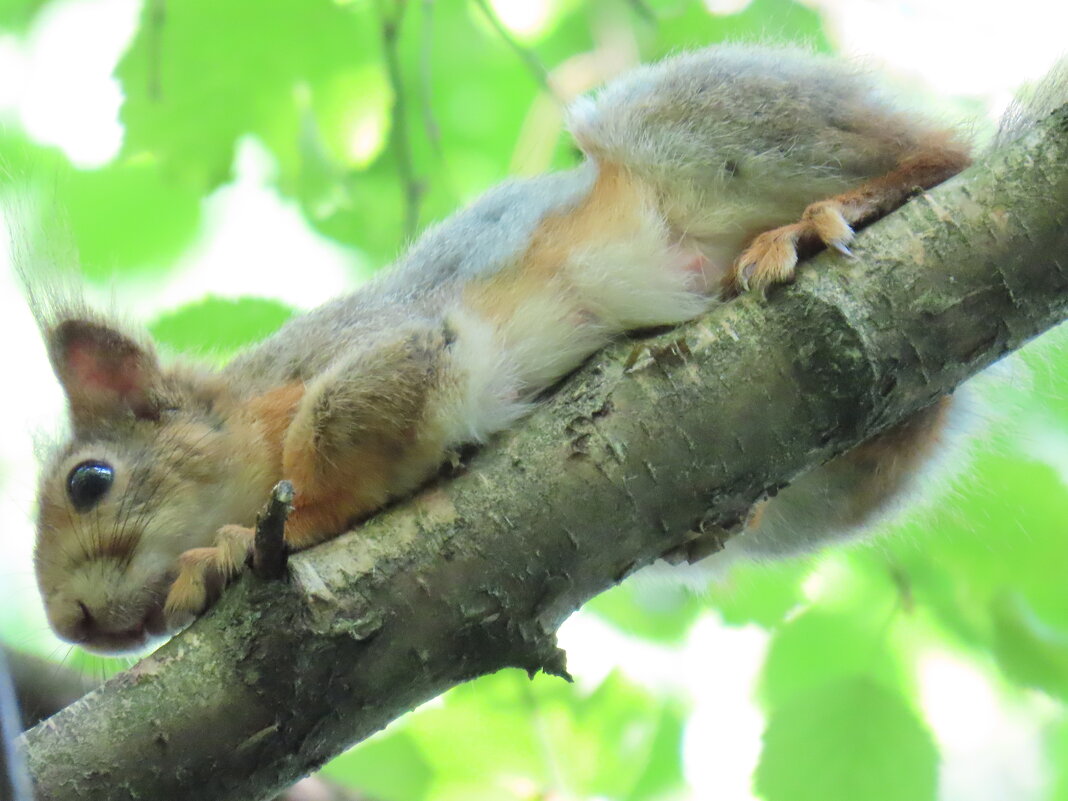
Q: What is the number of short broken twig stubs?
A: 1